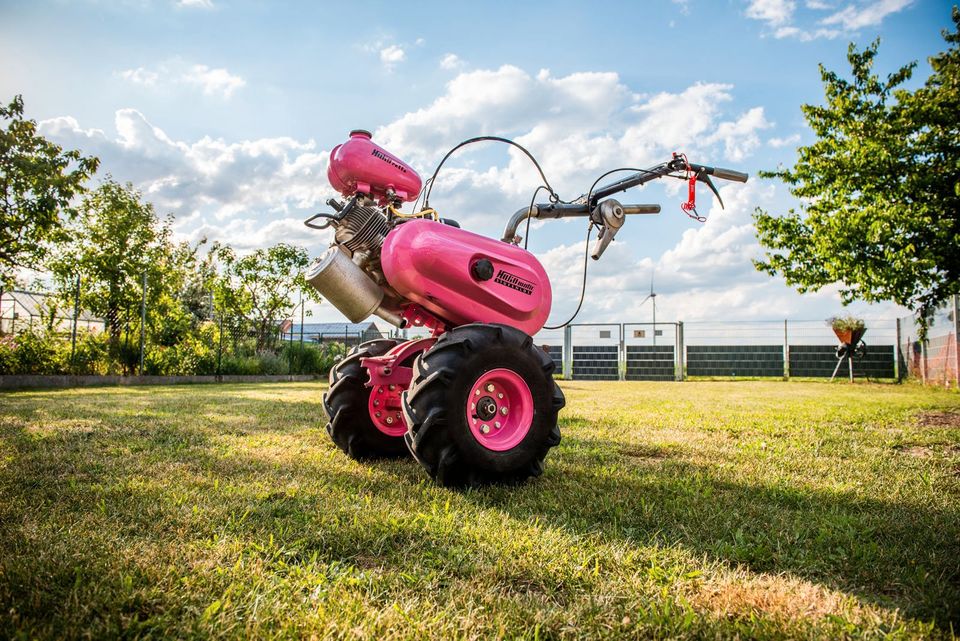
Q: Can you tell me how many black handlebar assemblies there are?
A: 1